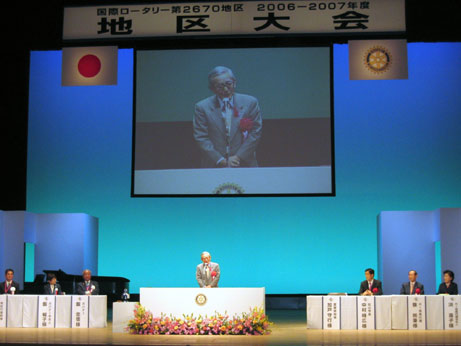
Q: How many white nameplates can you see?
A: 7